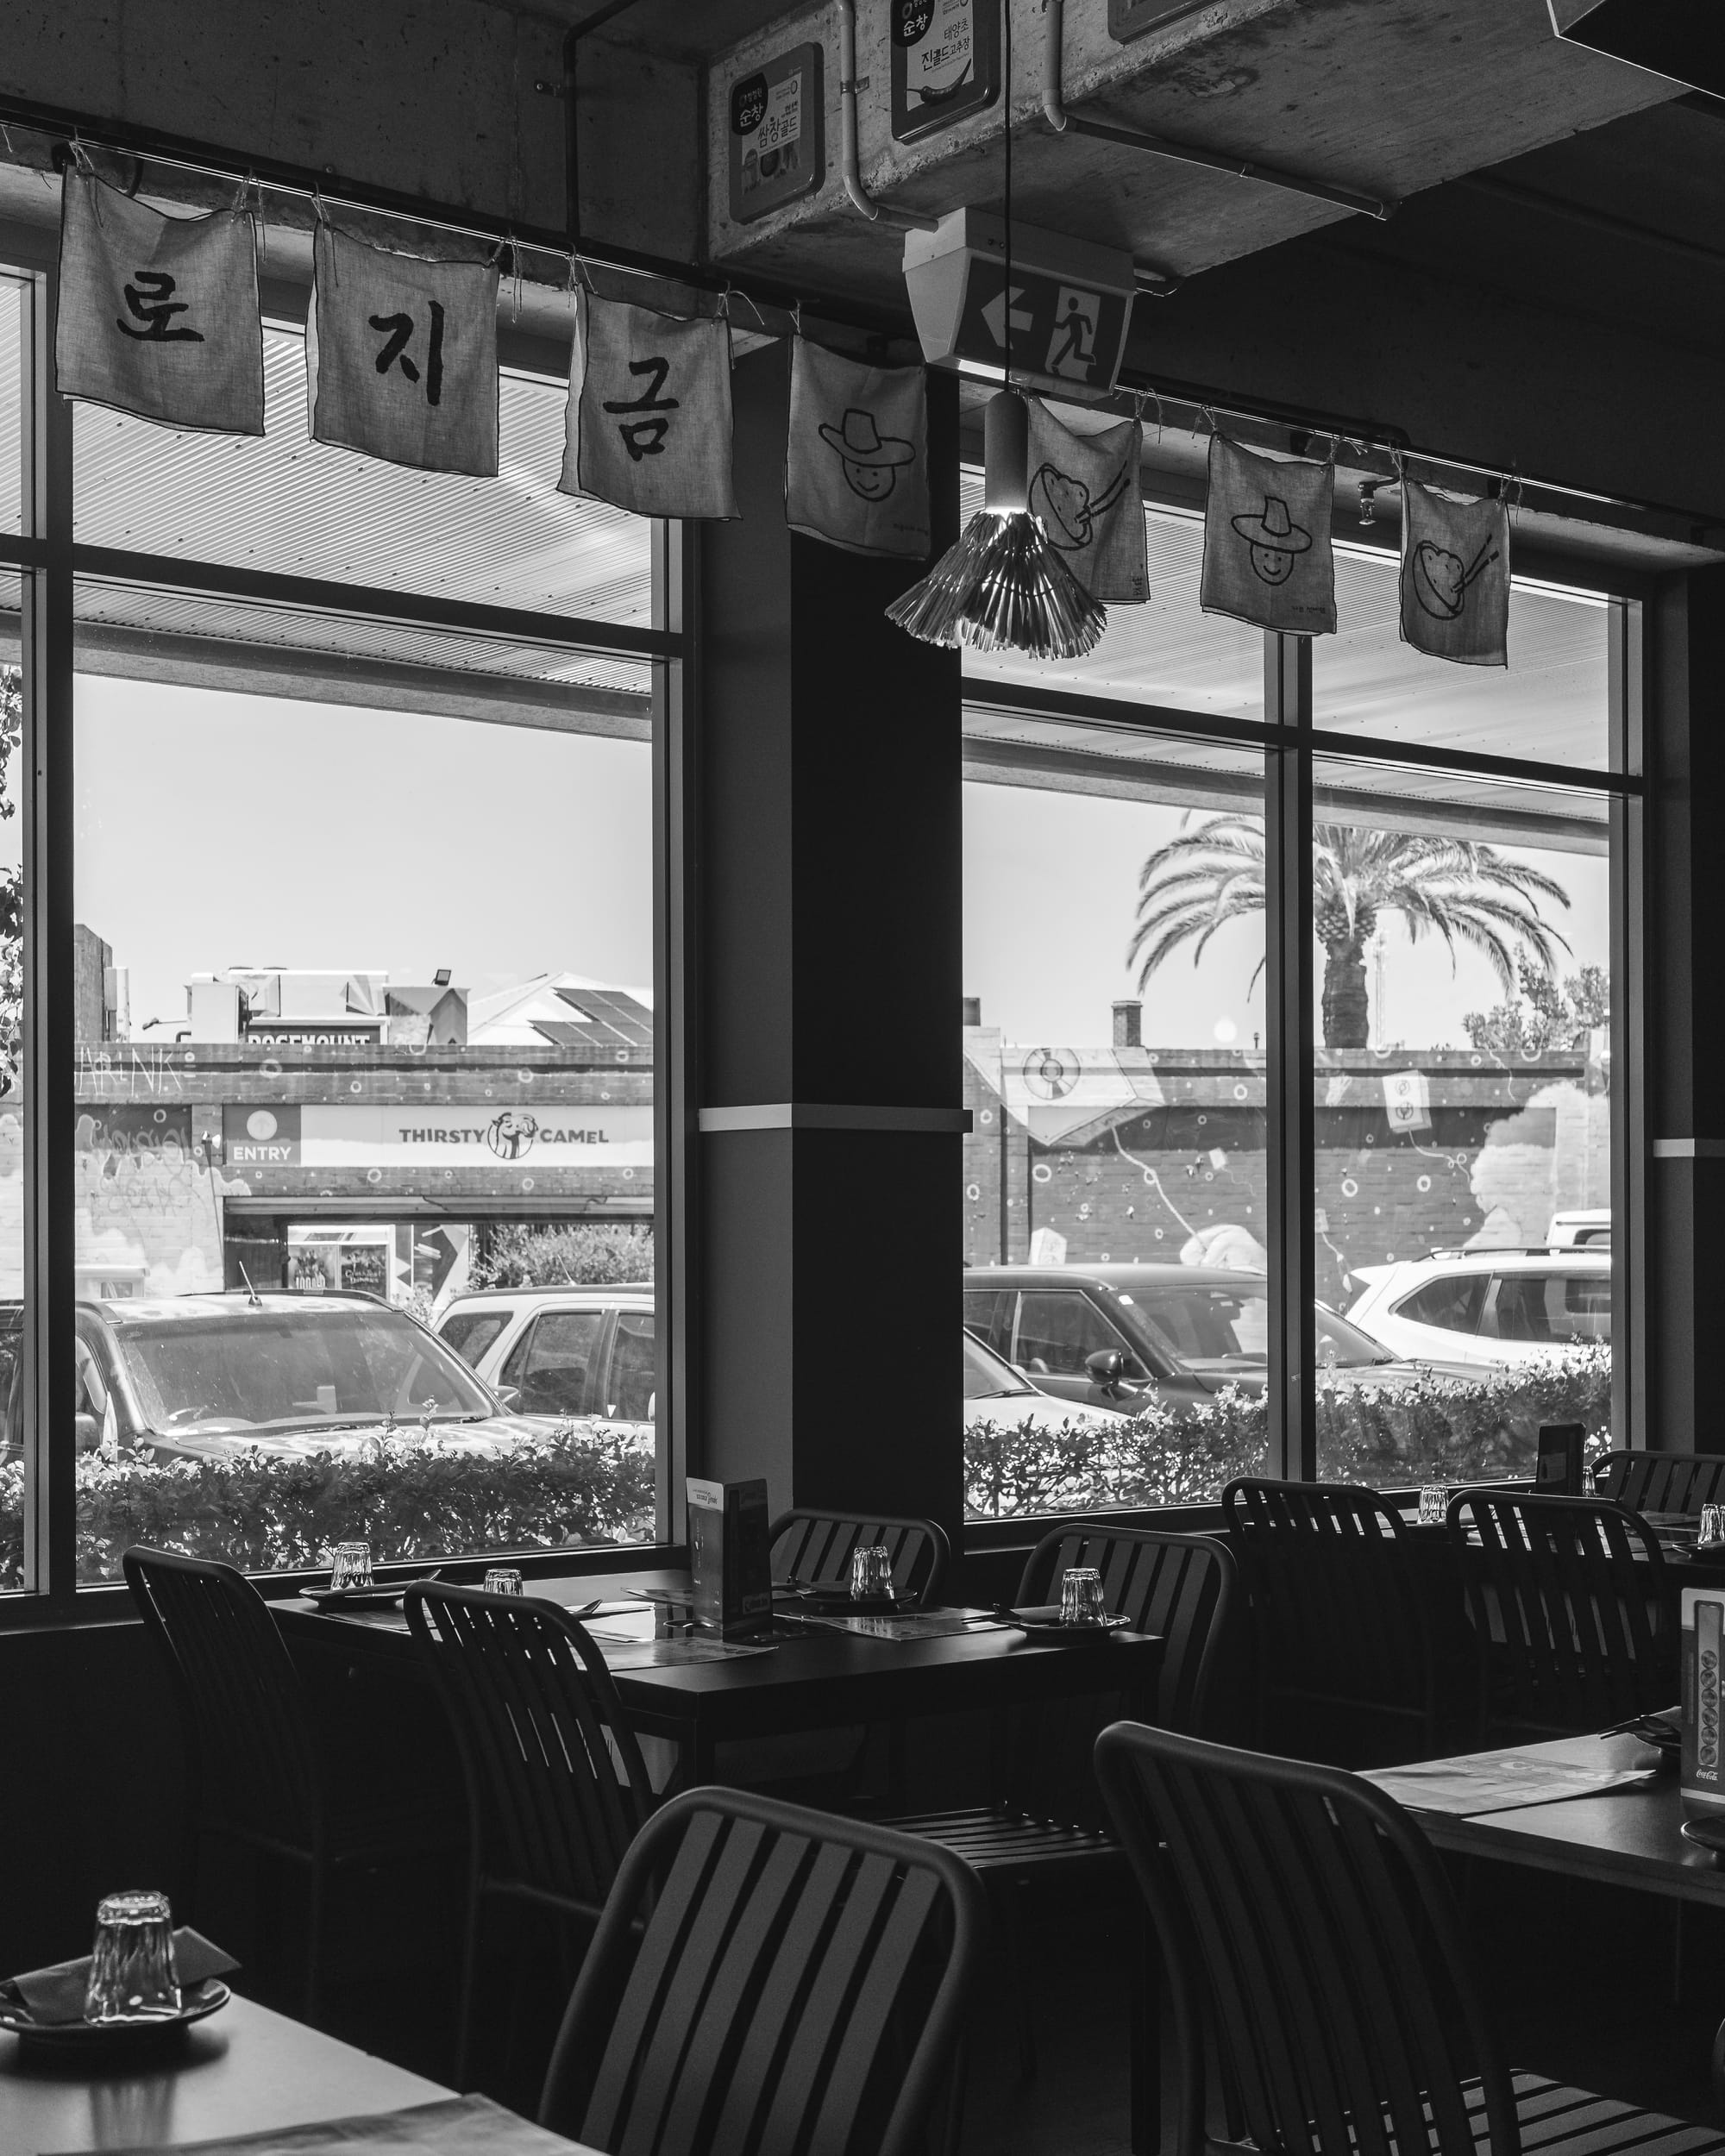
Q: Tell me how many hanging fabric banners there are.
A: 7